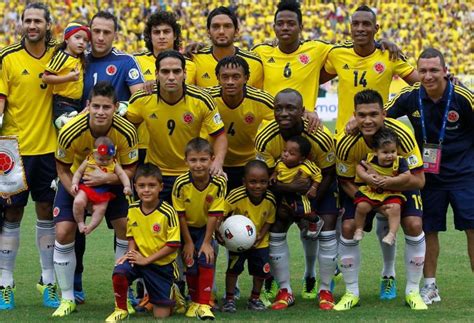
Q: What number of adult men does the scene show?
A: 12